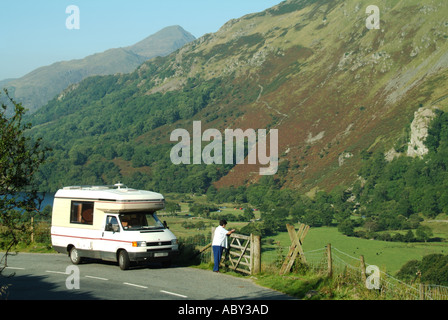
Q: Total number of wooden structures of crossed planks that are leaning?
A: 1